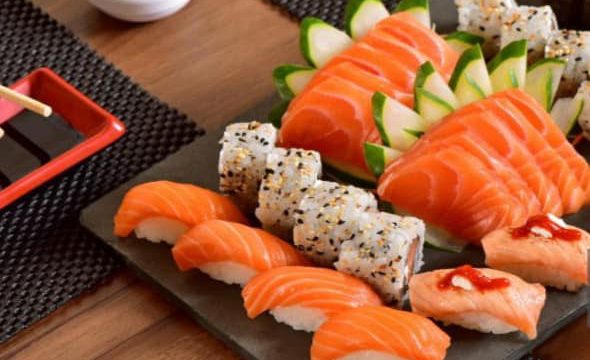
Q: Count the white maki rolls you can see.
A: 8